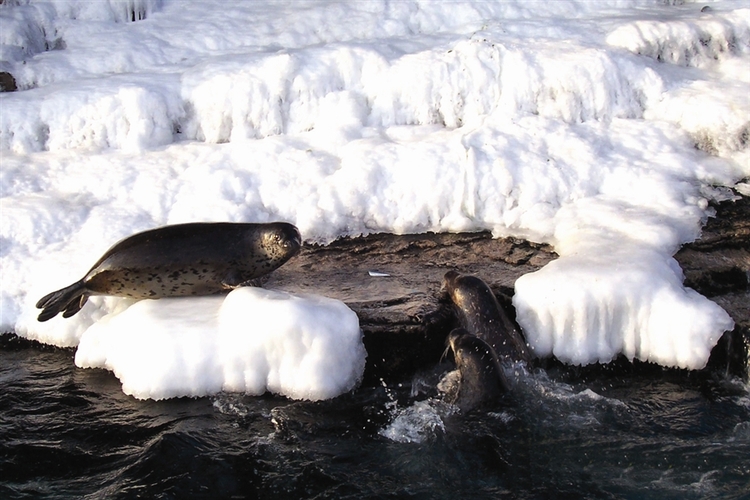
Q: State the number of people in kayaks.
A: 0